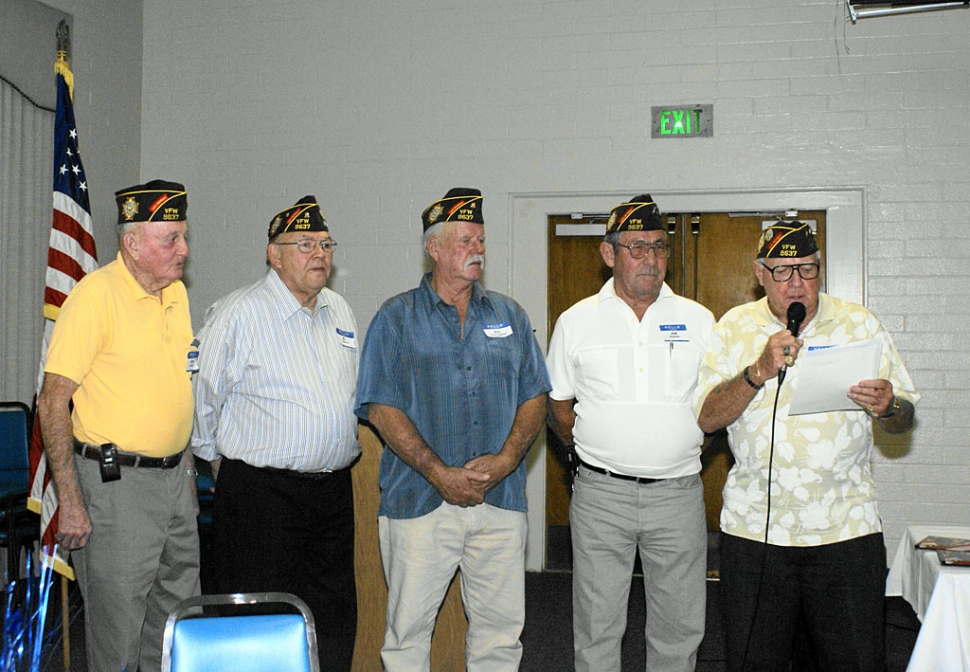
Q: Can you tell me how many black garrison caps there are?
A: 5